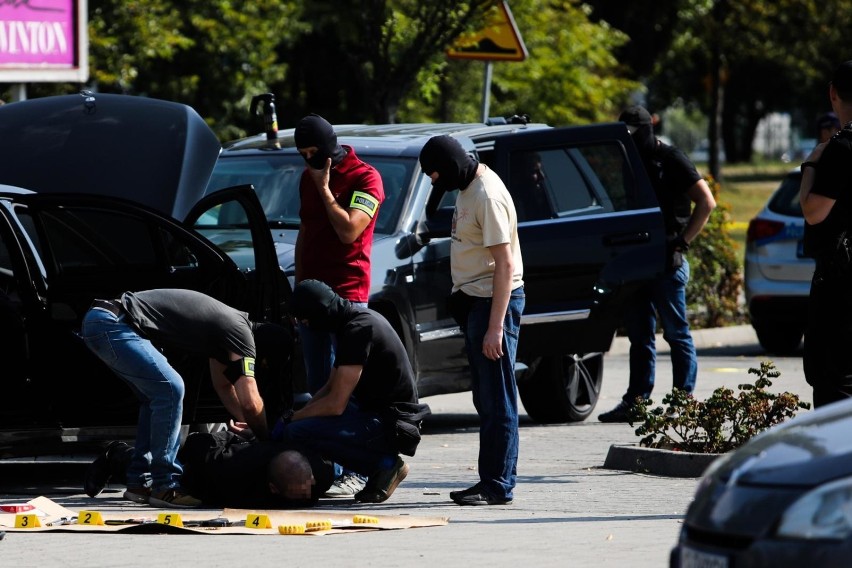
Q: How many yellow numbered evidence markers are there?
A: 4